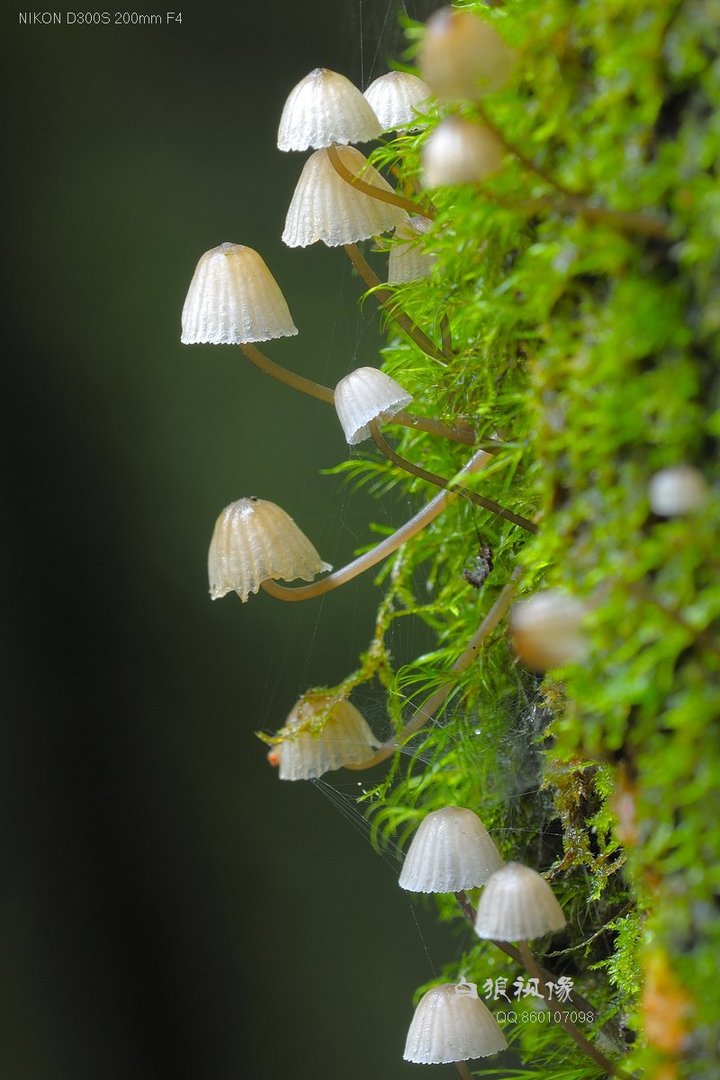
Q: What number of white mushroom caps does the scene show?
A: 15